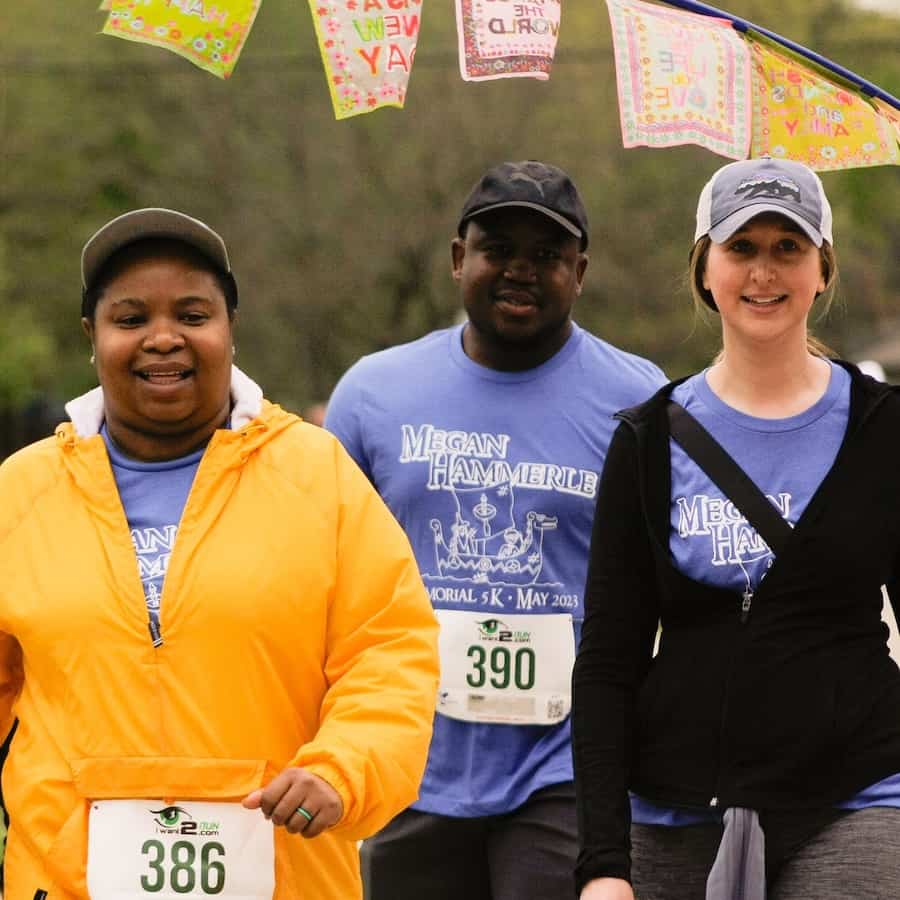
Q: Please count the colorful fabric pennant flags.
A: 5